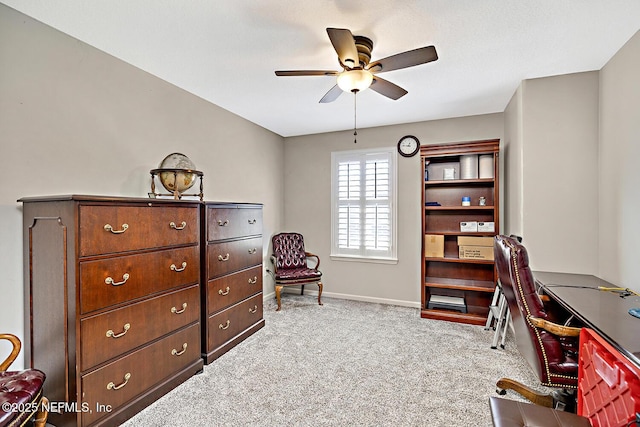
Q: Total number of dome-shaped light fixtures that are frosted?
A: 1